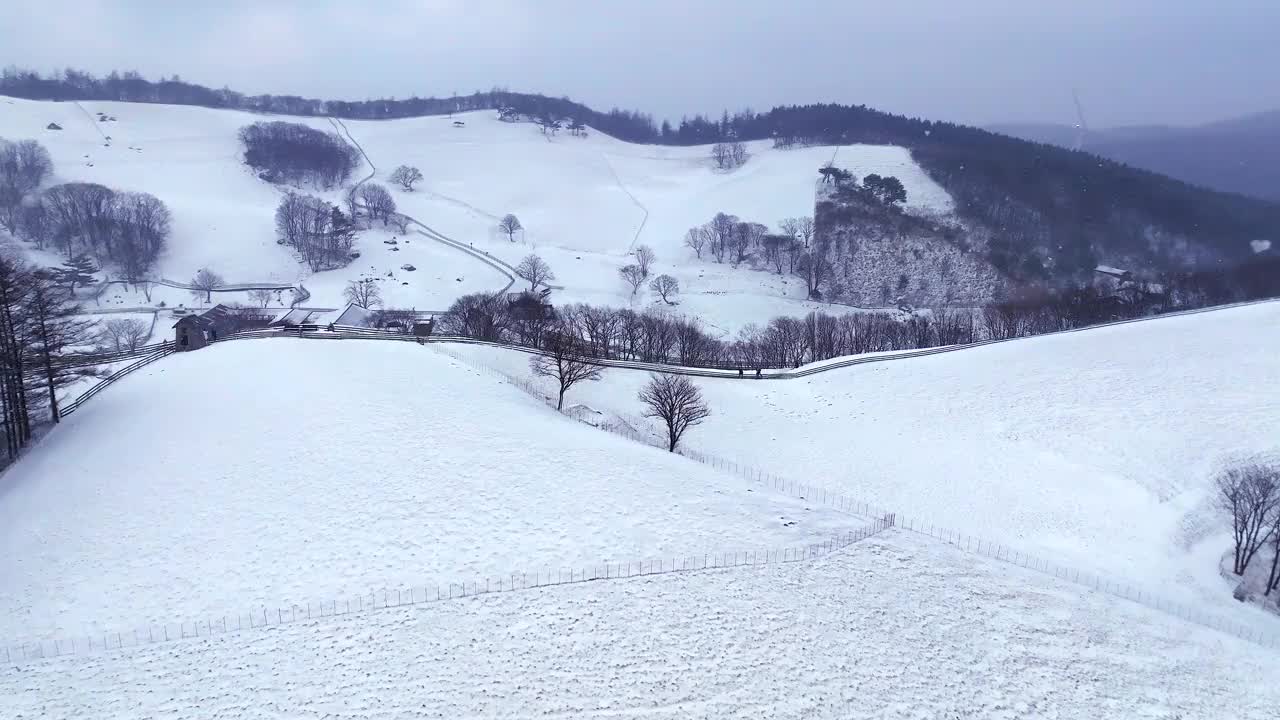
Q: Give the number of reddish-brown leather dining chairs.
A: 0